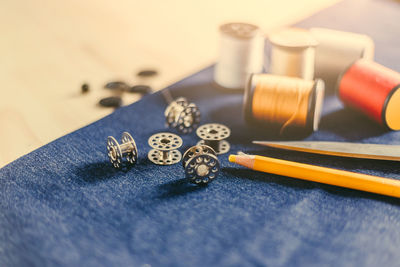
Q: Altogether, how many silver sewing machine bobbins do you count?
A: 5